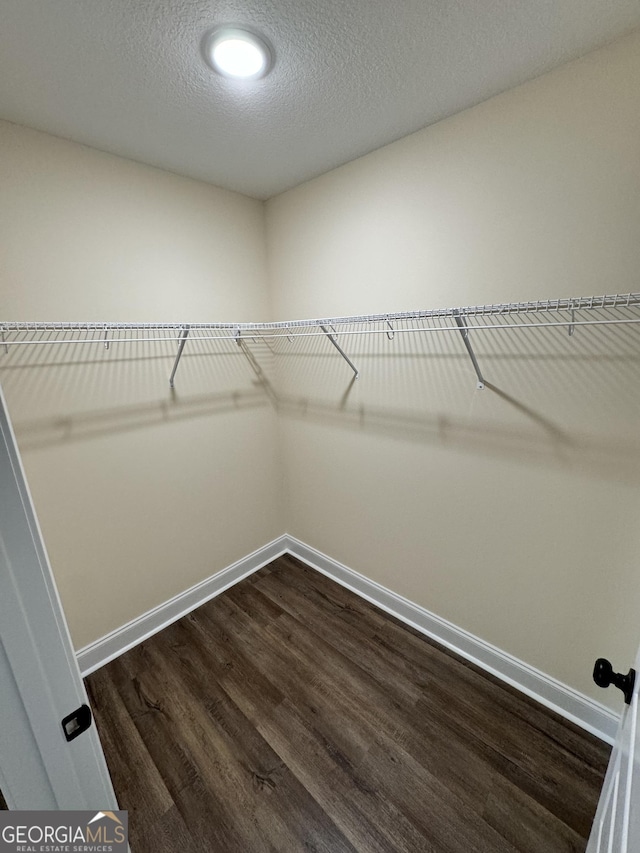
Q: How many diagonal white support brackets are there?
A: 3